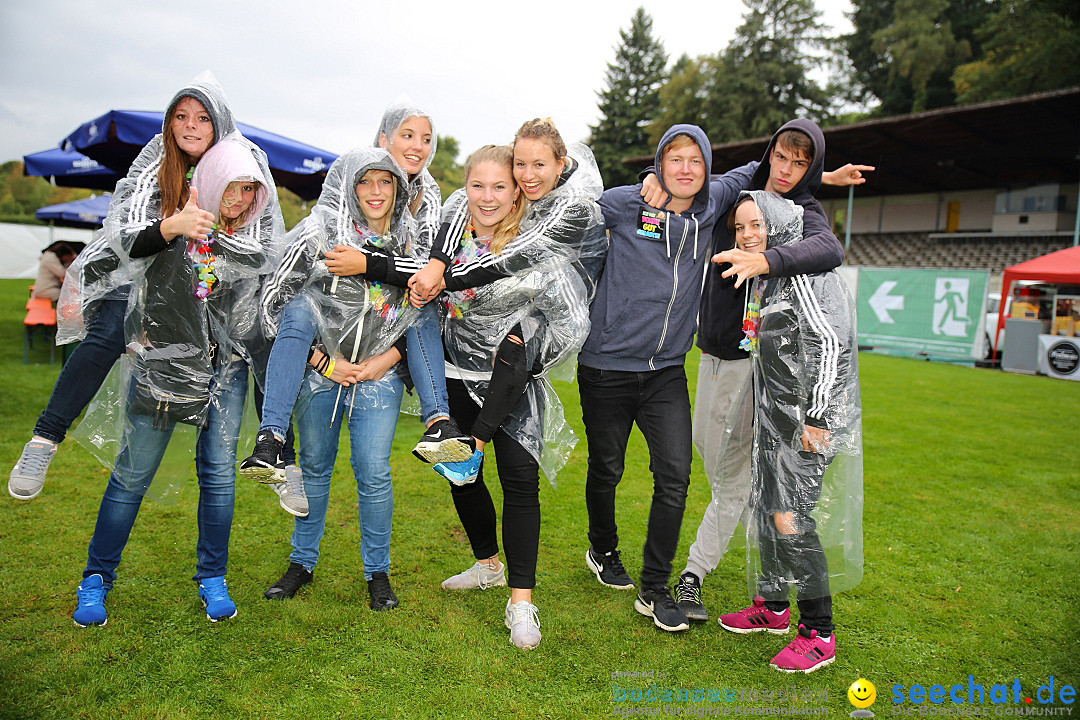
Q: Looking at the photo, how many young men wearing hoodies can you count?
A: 2